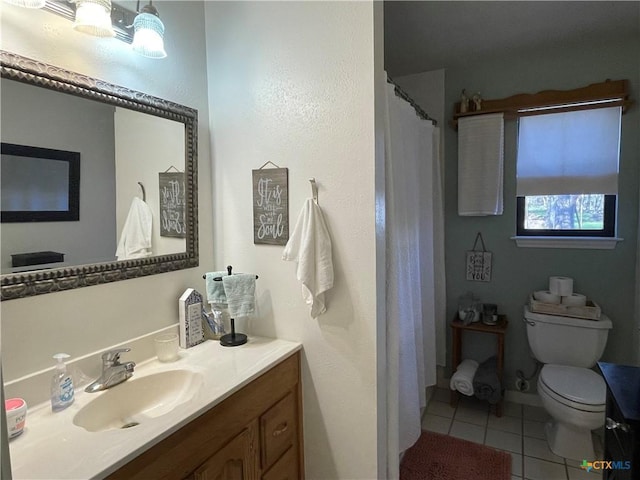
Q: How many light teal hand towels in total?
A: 2